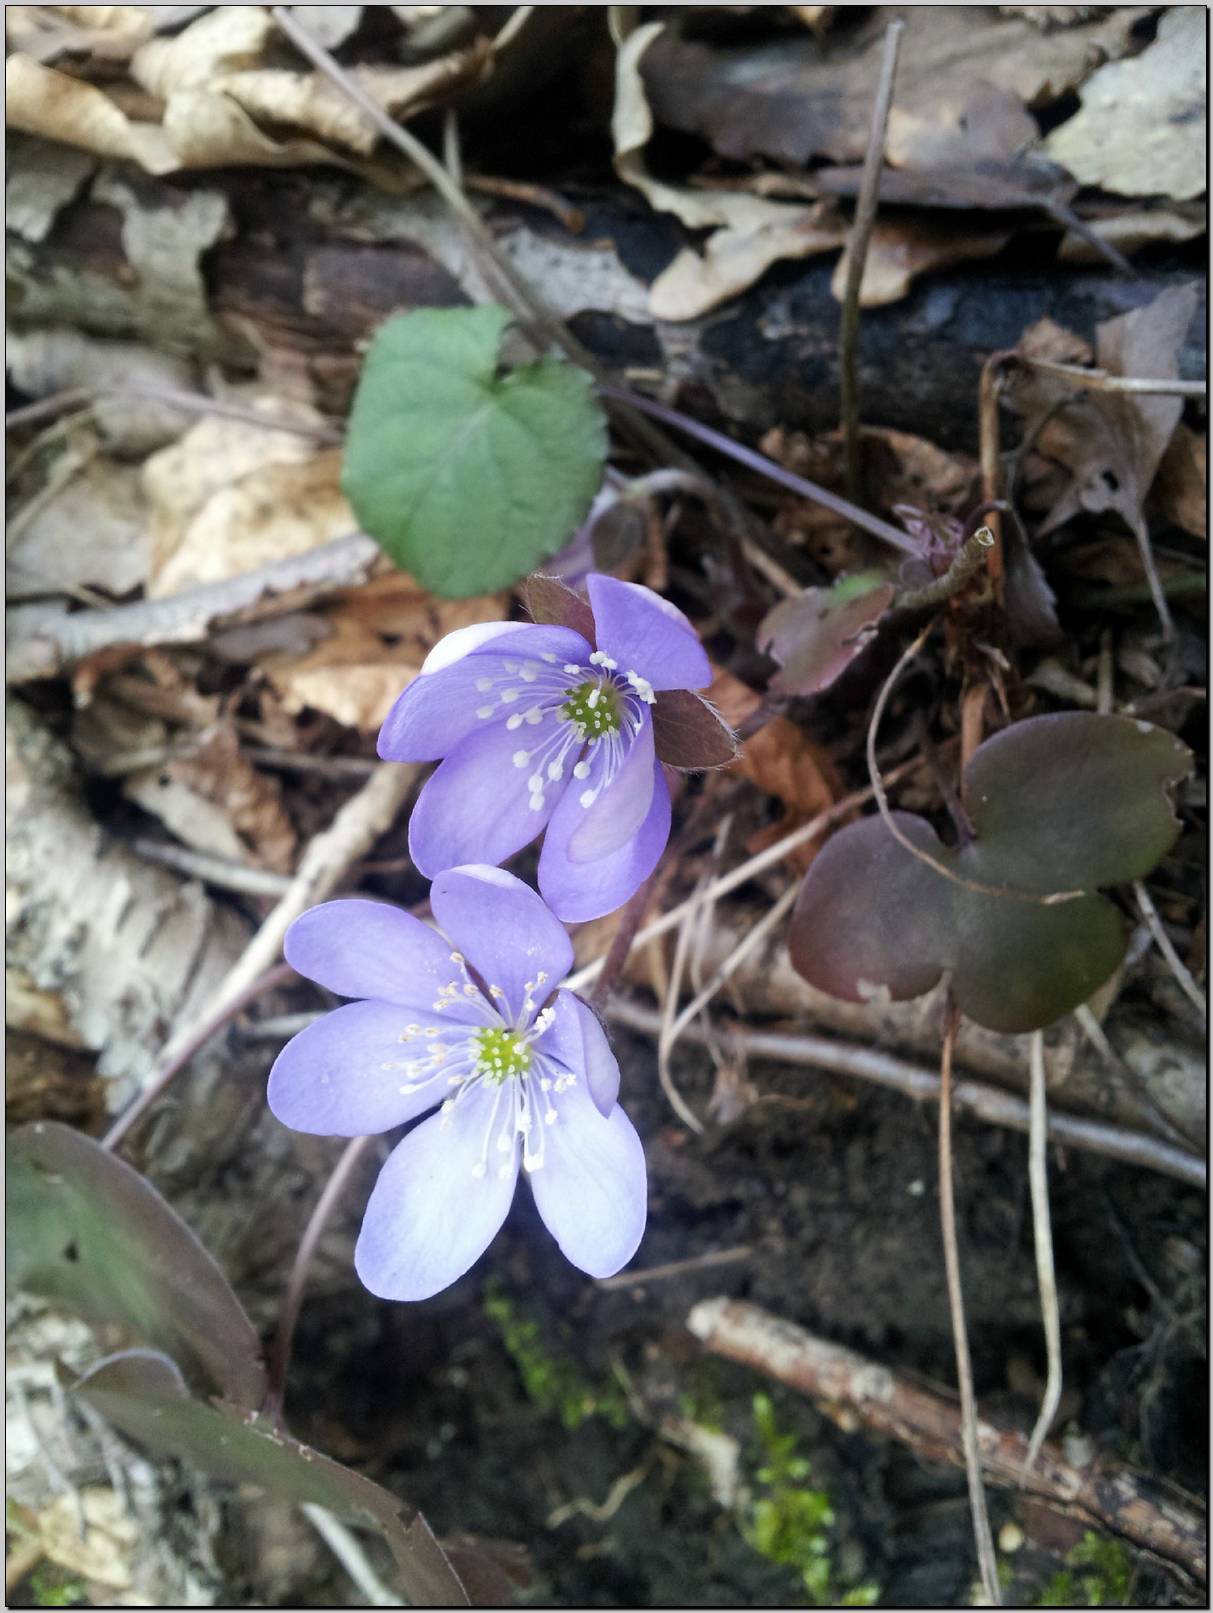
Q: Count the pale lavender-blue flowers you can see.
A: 2